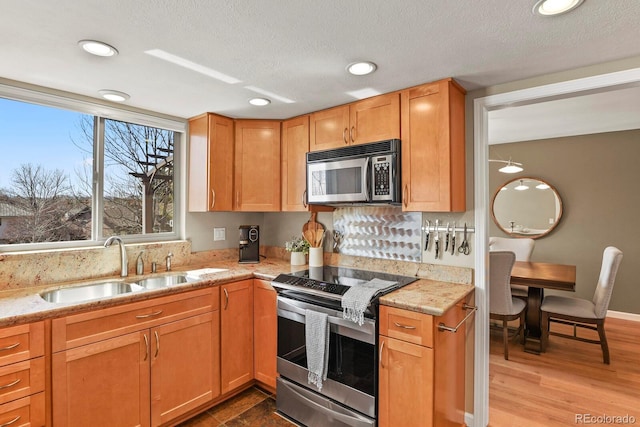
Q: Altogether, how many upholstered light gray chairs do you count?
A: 3